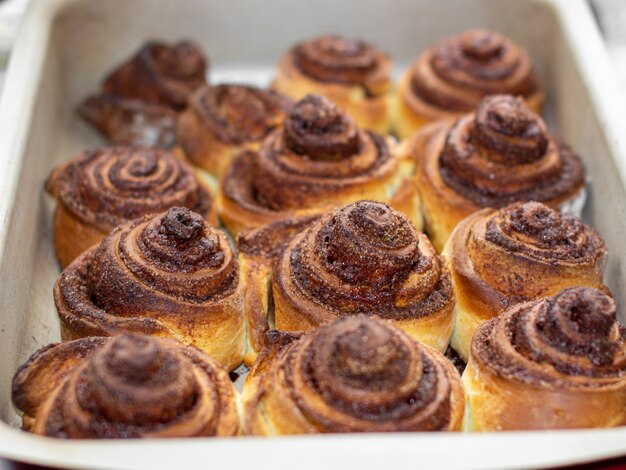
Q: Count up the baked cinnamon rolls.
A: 13